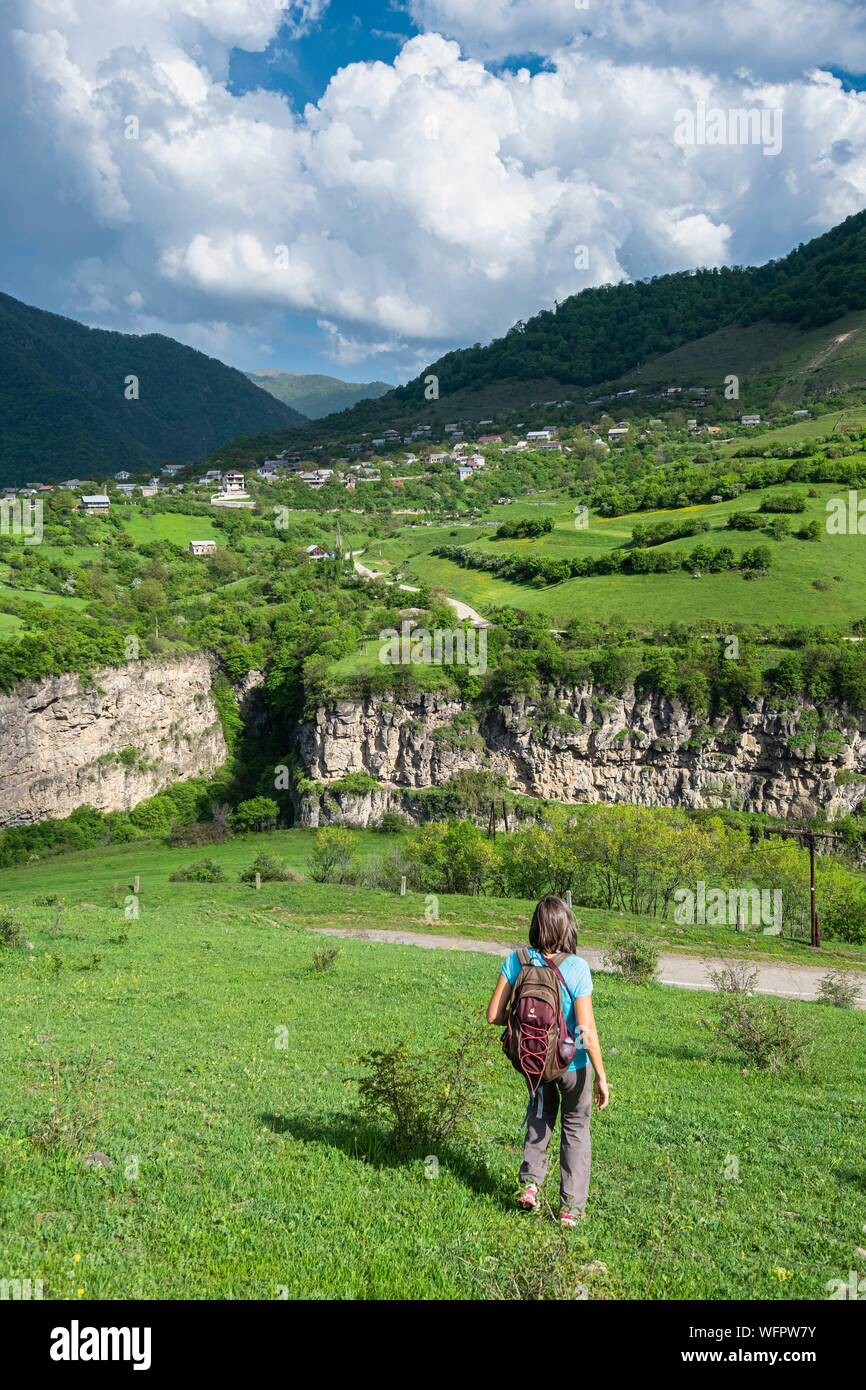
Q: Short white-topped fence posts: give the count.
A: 5